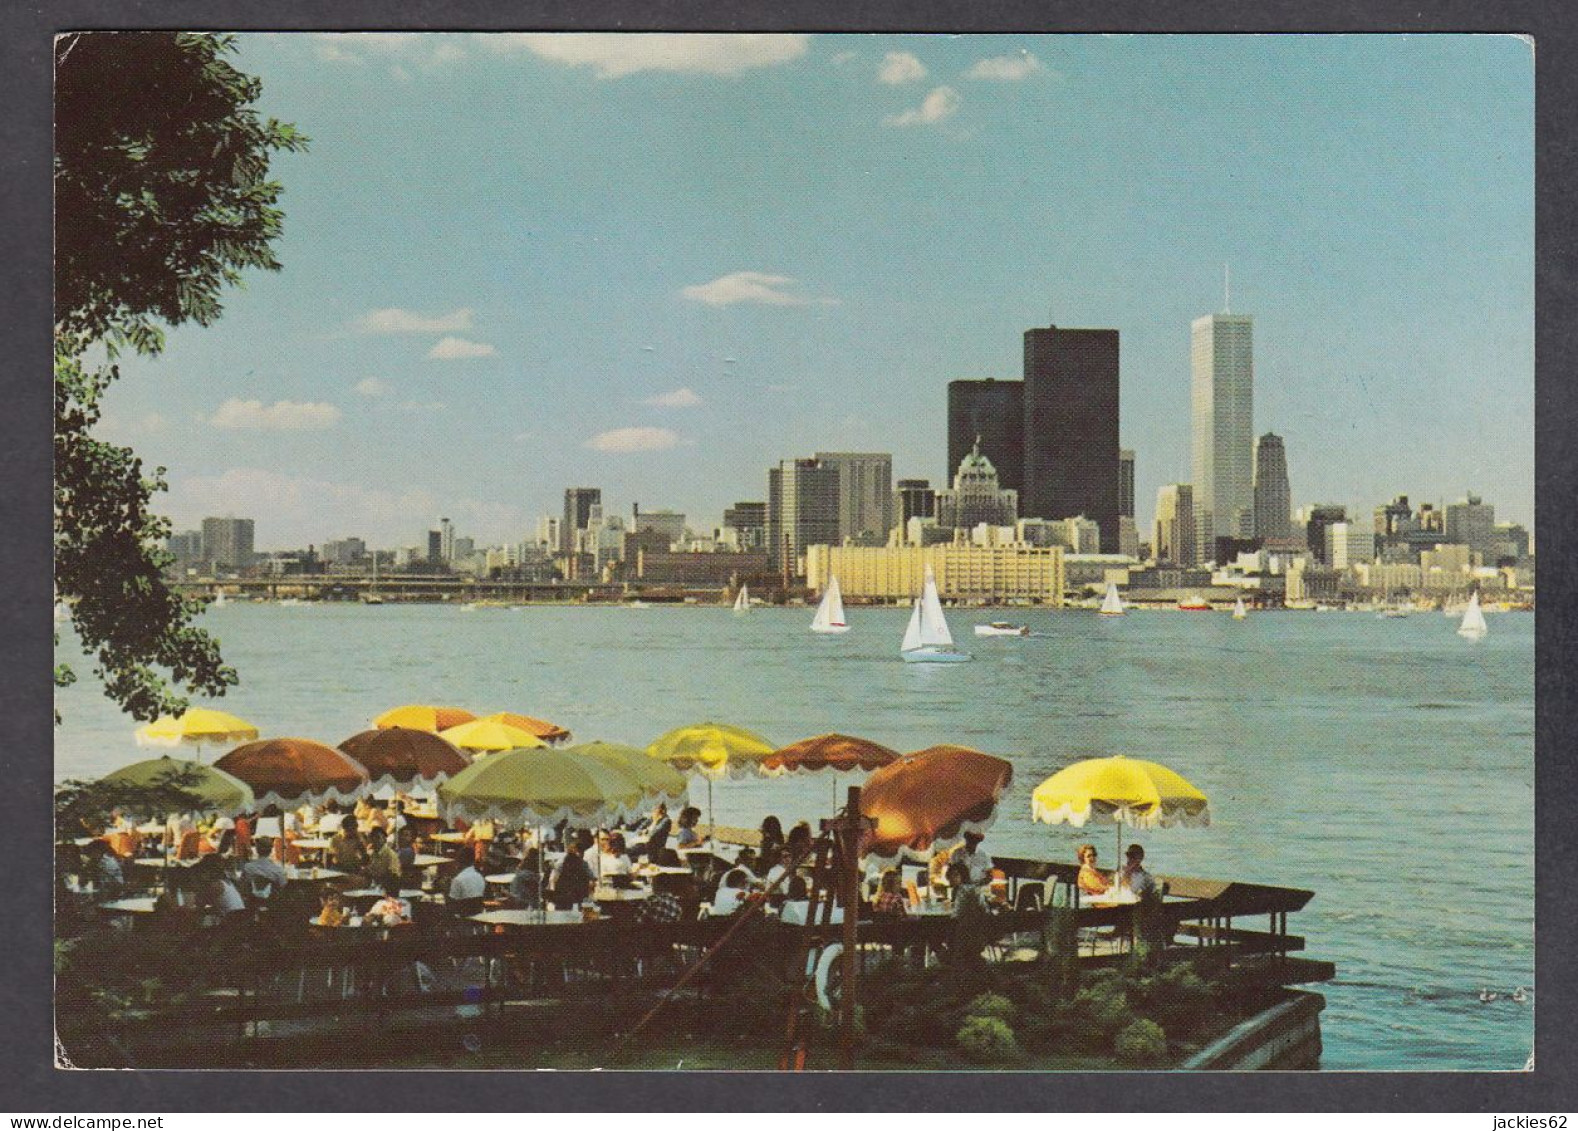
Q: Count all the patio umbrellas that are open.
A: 13